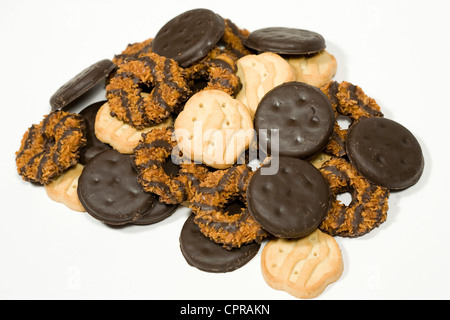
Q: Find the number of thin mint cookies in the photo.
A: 10